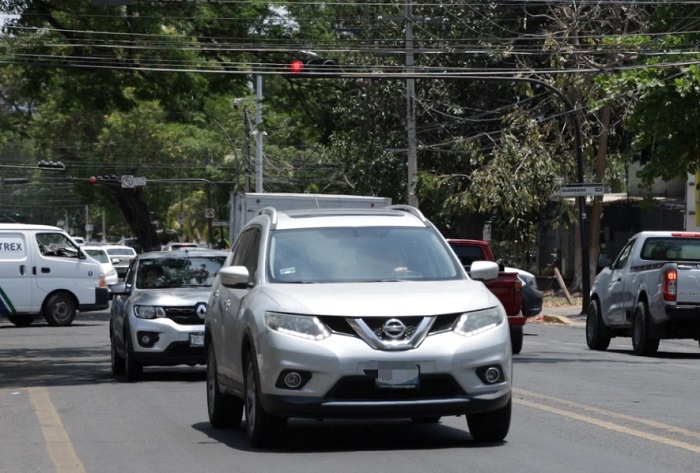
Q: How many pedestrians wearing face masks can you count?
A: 0